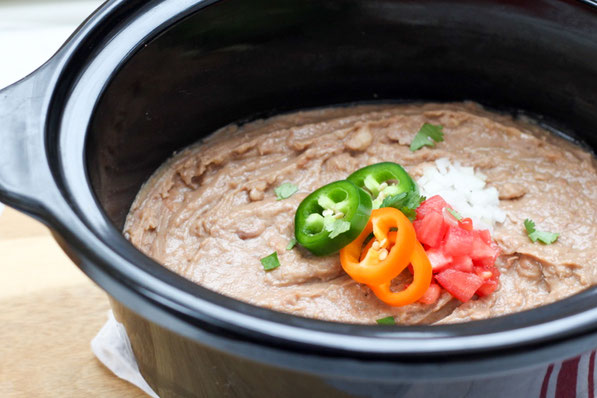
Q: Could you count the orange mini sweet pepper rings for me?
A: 2